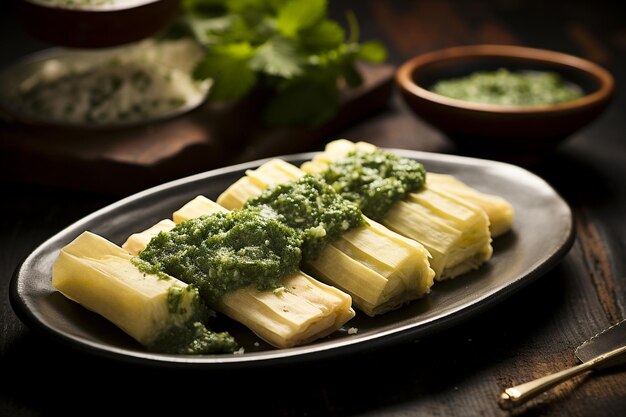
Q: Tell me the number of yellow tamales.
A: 5